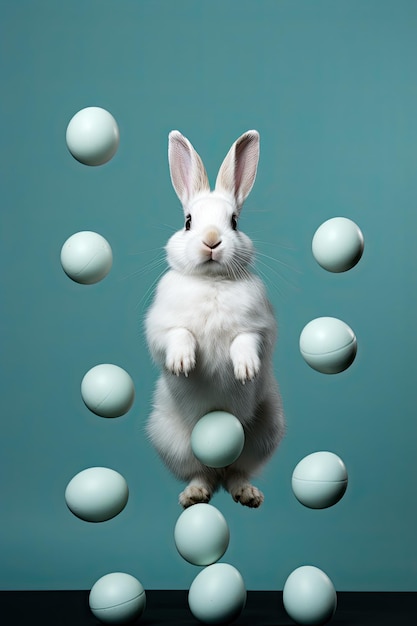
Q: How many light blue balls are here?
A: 12